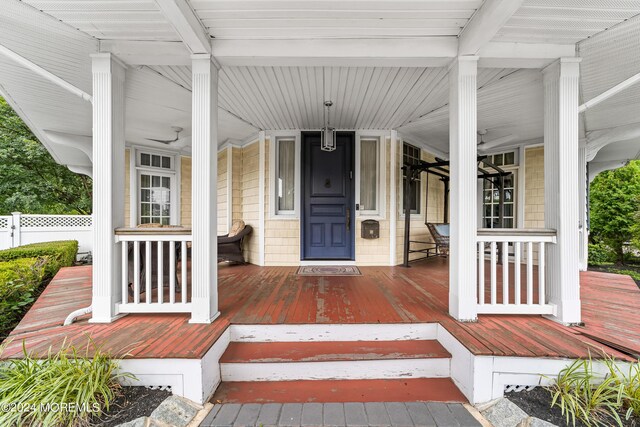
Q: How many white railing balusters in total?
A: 12